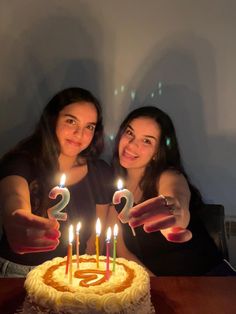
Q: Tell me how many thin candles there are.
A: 6